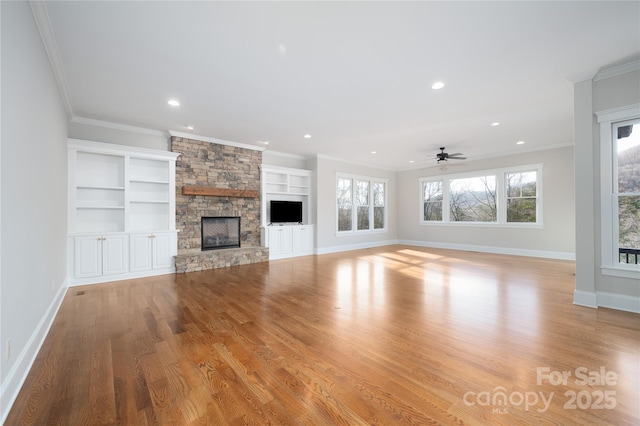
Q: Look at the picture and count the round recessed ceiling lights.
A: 9